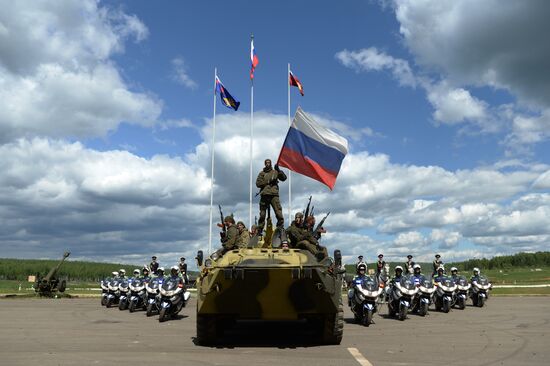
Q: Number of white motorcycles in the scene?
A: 12